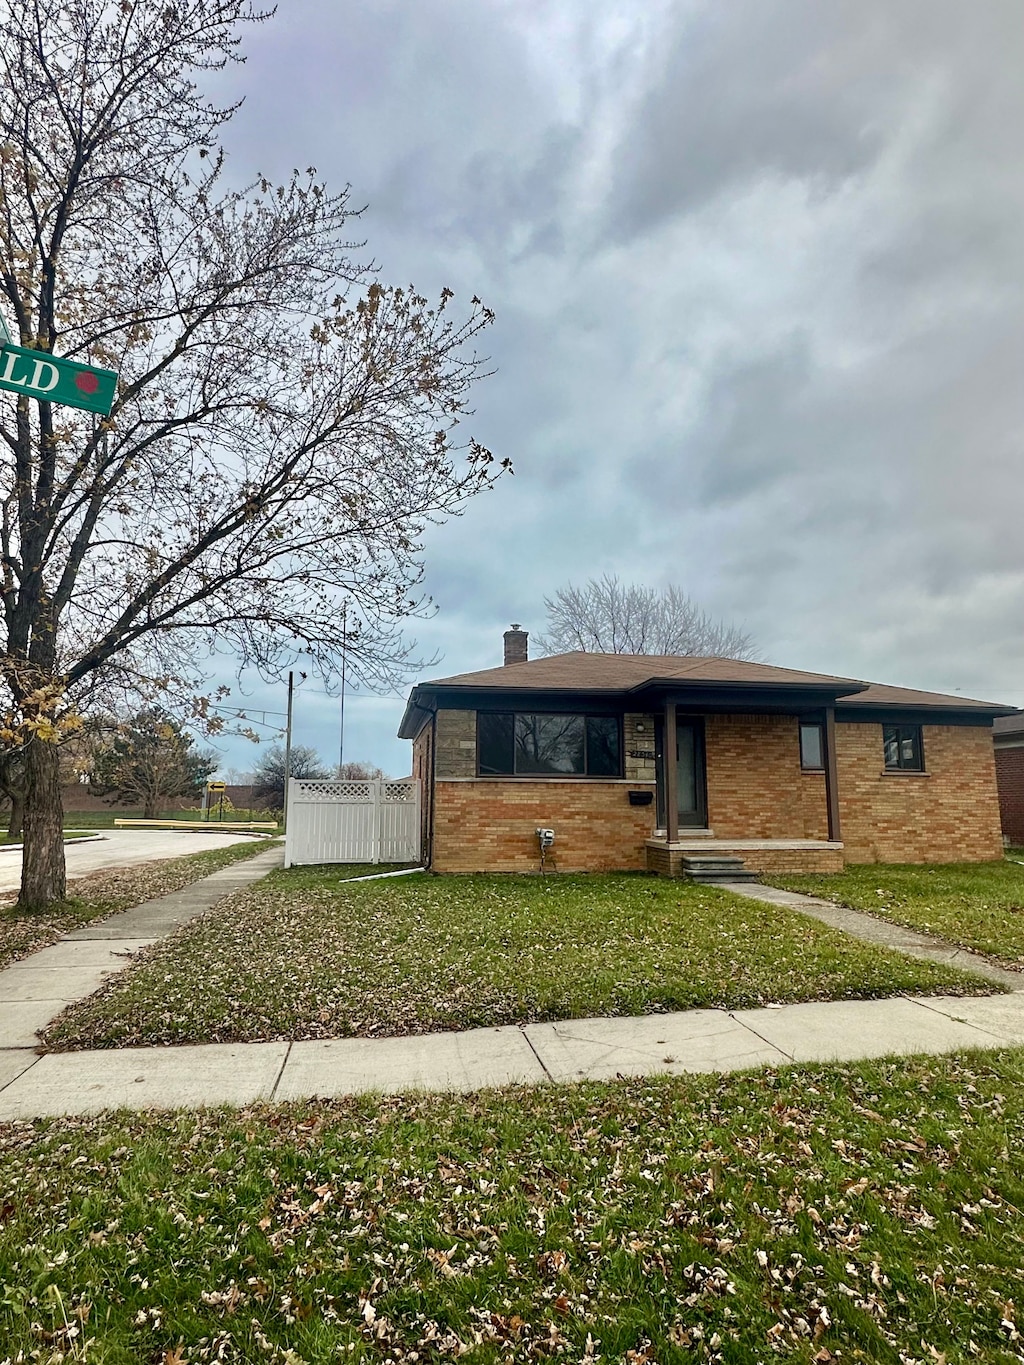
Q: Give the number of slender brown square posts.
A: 2